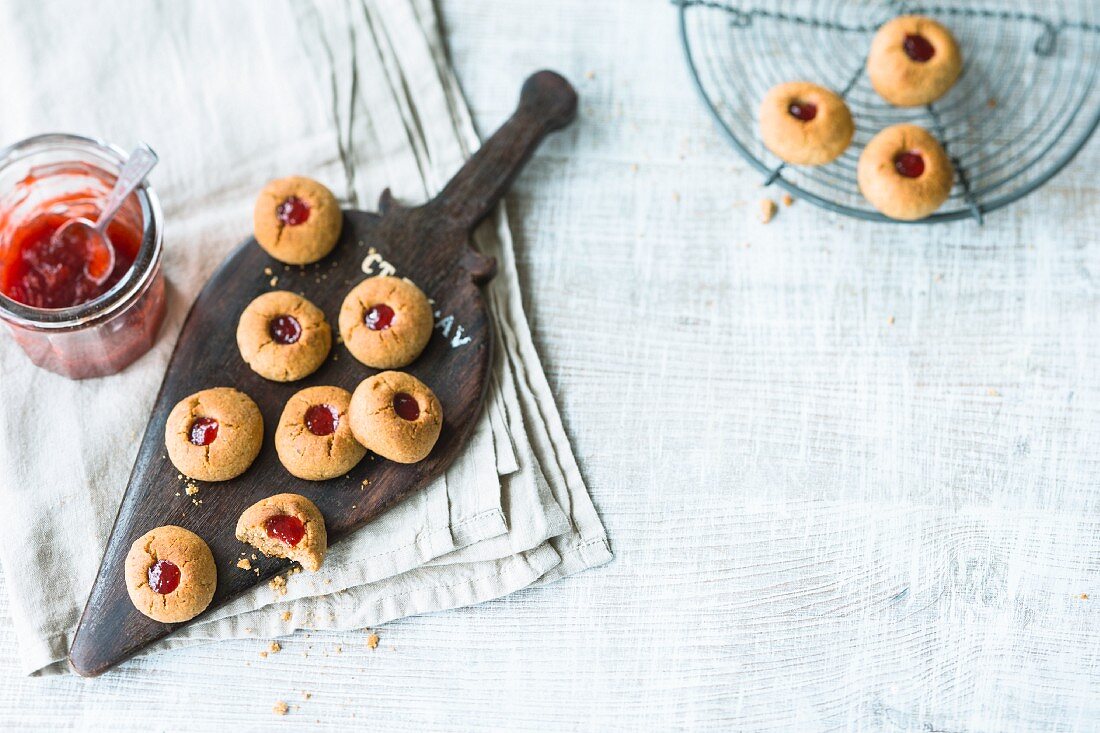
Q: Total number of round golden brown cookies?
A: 11